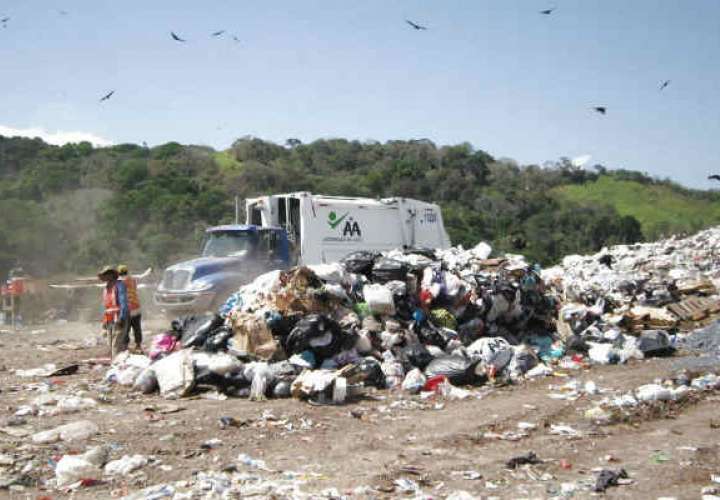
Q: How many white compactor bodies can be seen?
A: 1